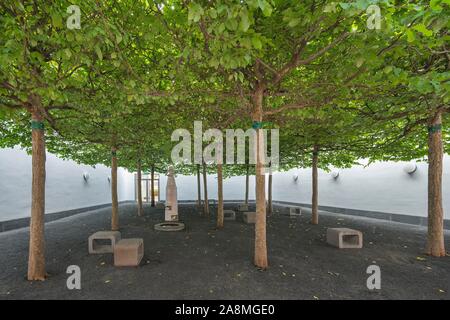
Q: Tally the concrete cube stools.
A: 7